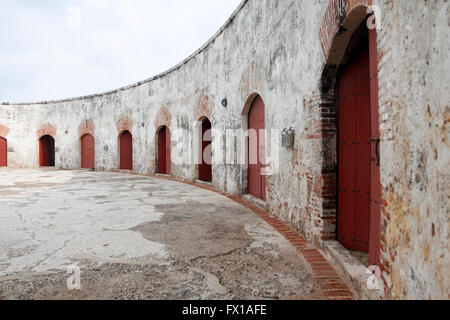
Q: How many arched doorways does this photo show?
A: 8